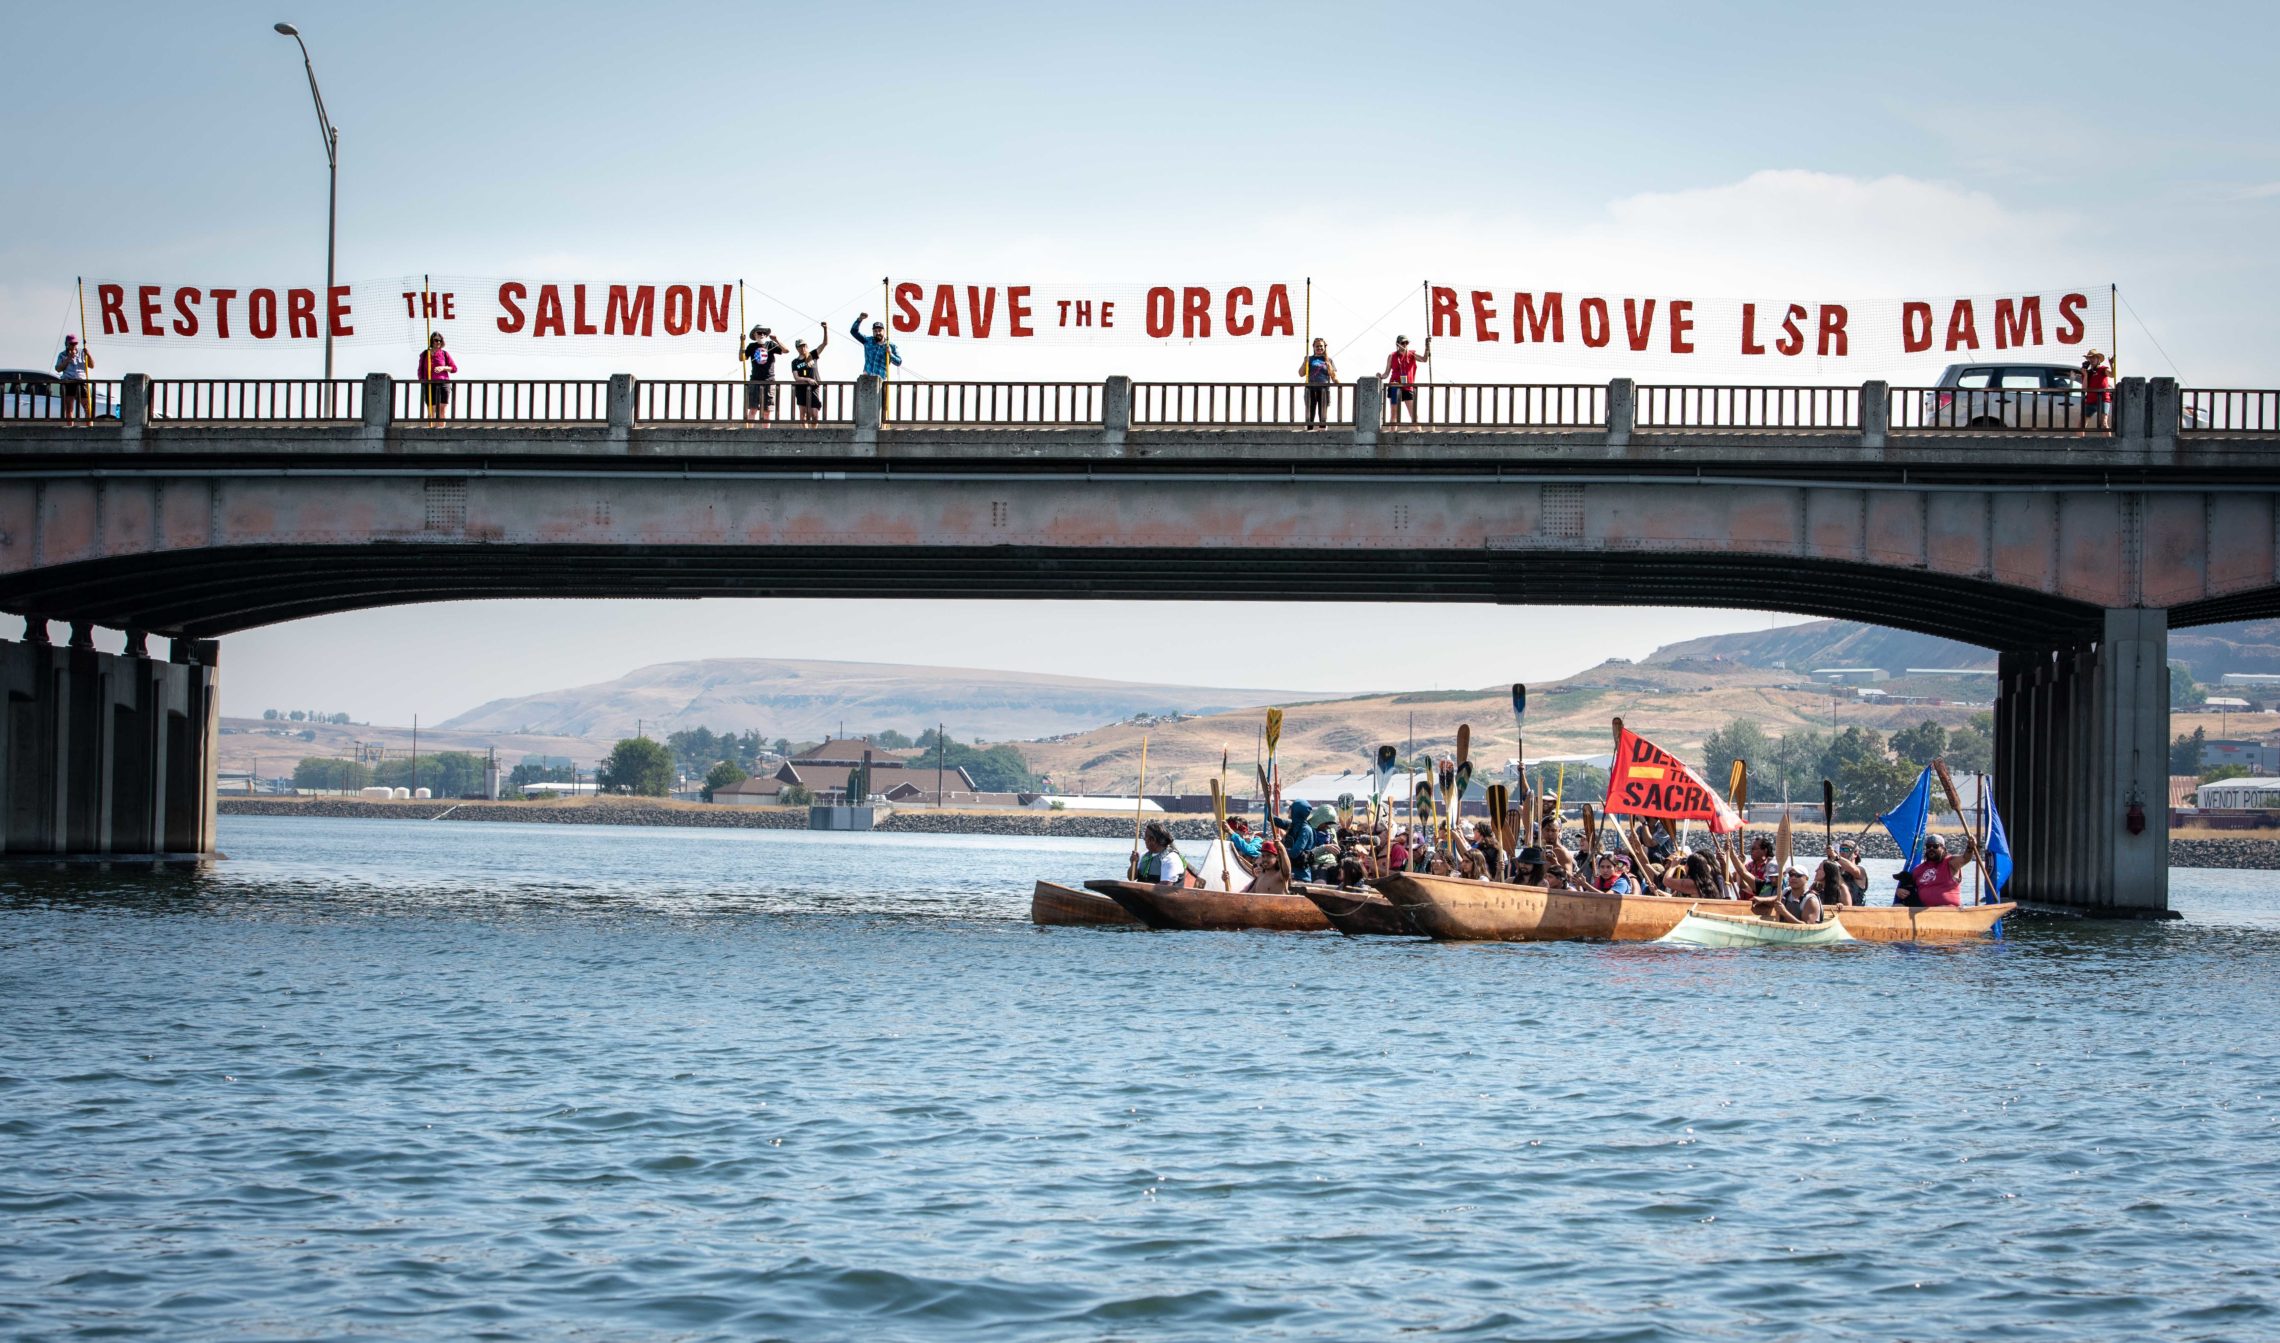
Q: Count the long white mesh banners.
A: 3